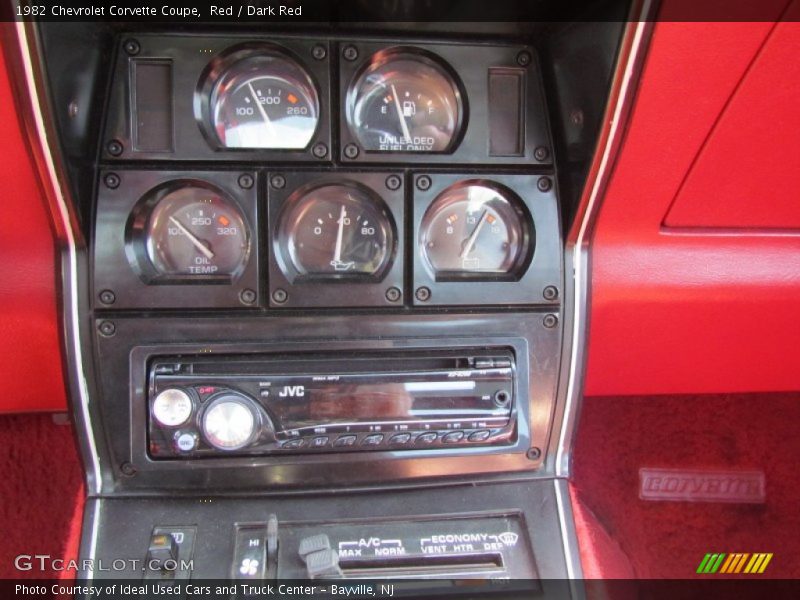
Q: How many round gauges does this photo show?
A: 5